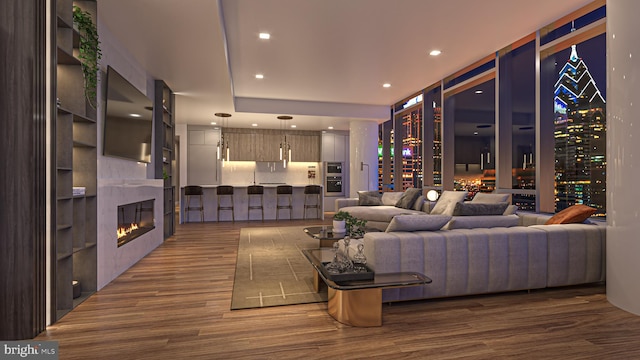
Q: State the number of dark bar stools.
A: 5